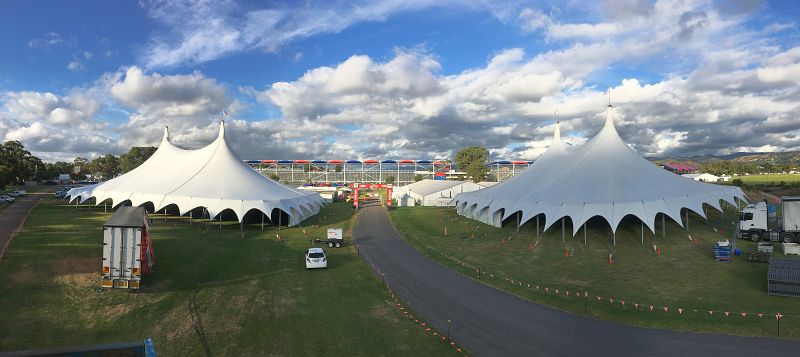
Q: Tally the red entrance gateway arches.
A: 1